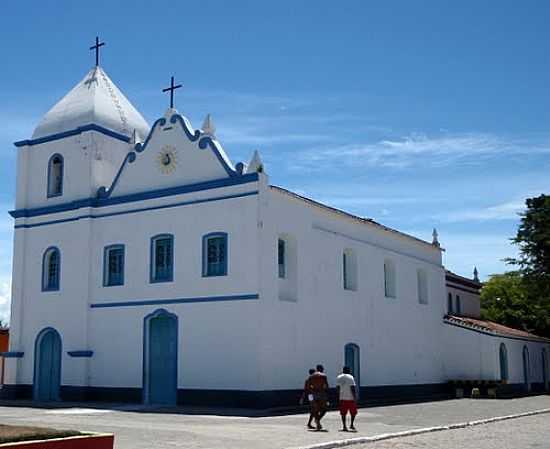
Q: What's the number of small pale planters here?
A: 3